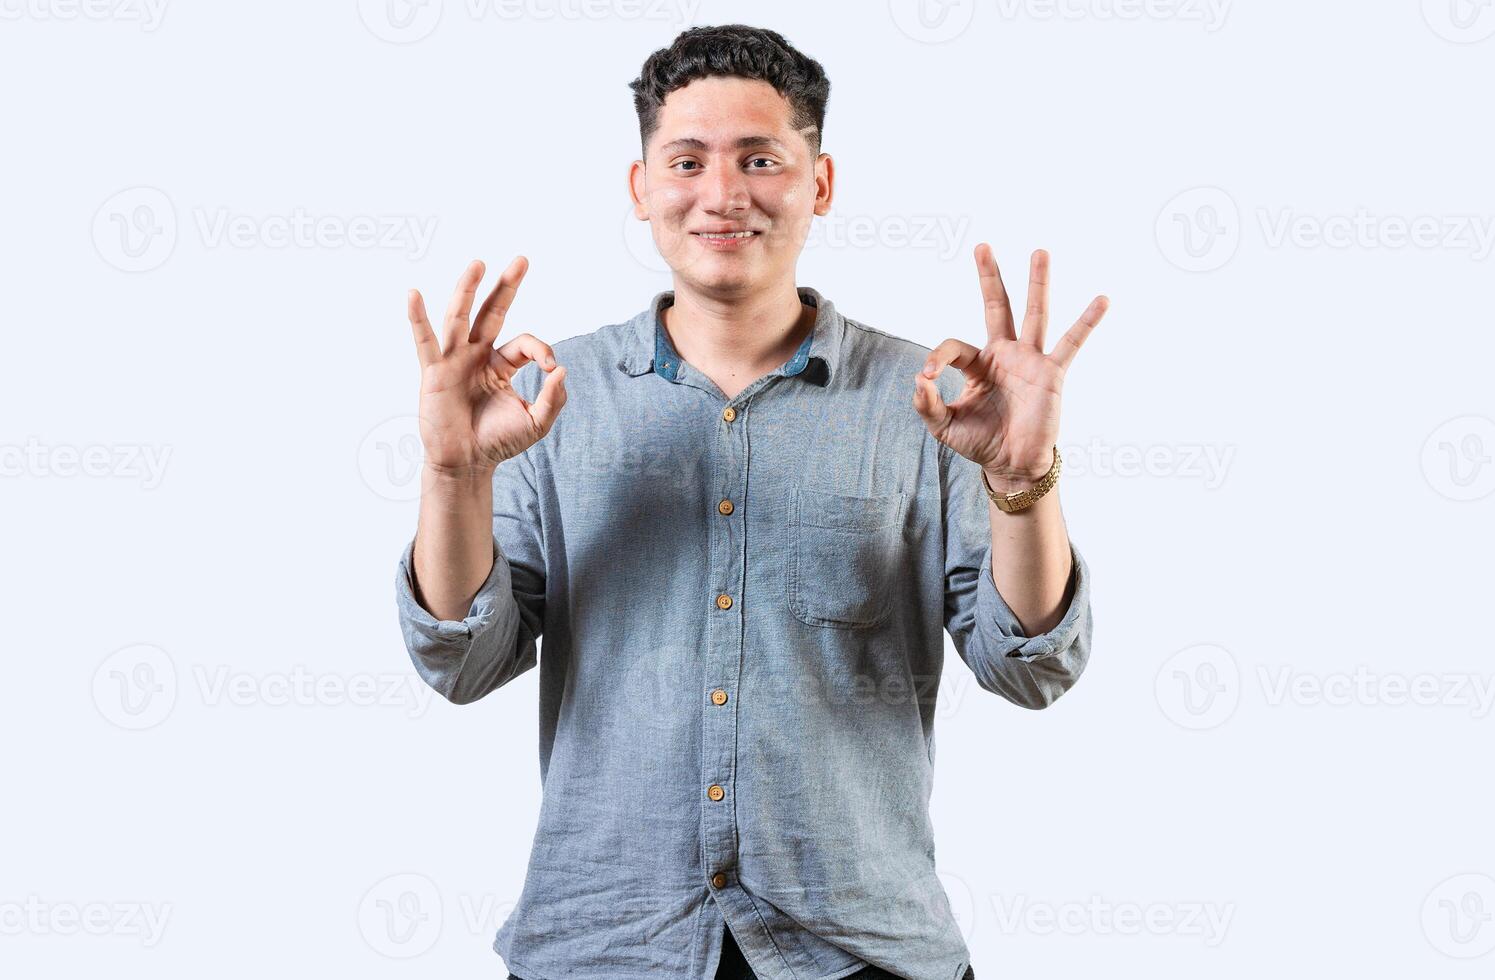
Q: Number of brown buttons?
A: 6